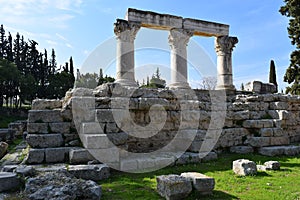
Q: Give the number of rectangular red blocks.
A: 0